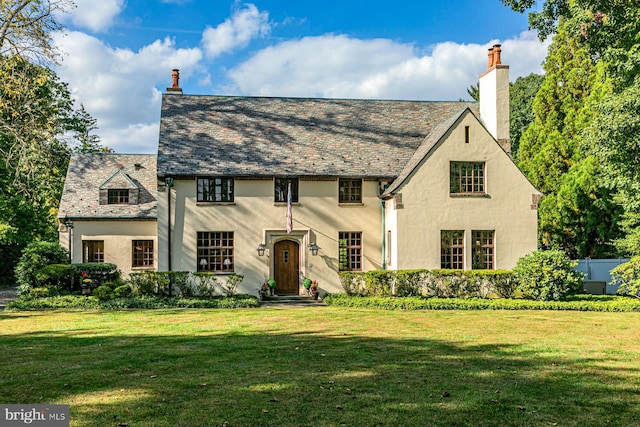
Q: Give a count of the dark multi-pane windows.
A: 11